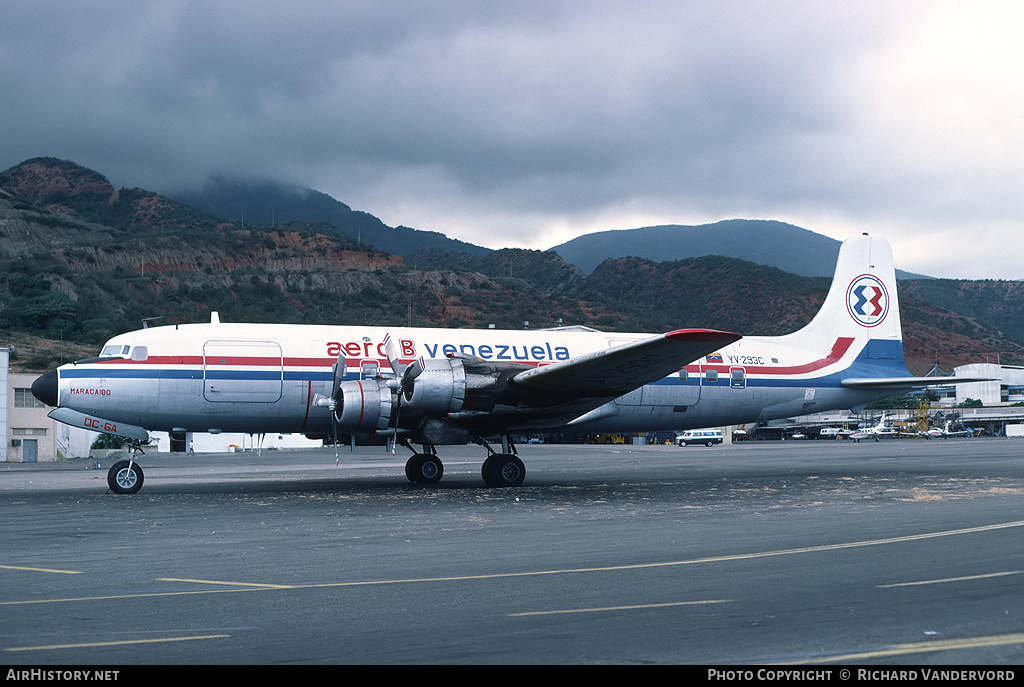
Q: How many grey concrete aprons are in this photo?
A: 1